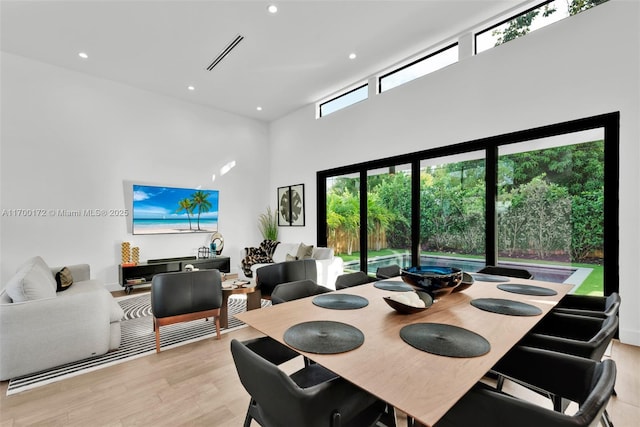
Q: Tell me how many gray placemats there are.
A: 7